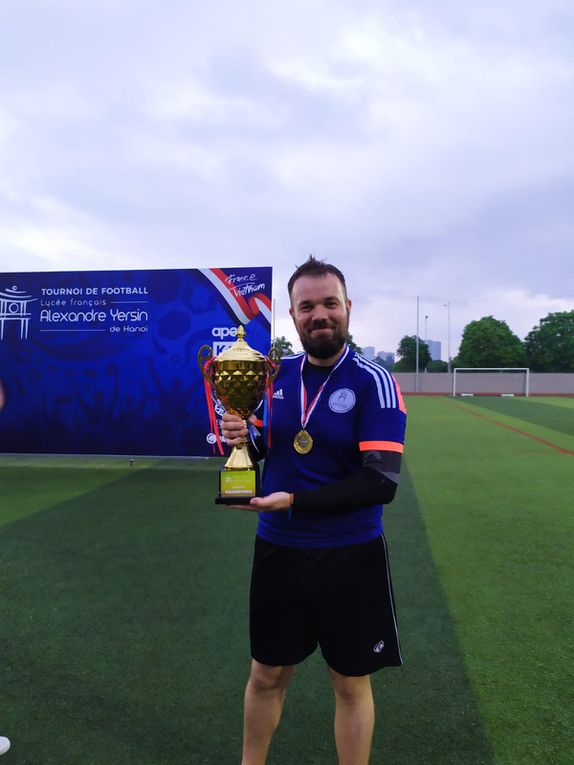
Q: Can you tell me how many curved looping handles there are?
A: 2